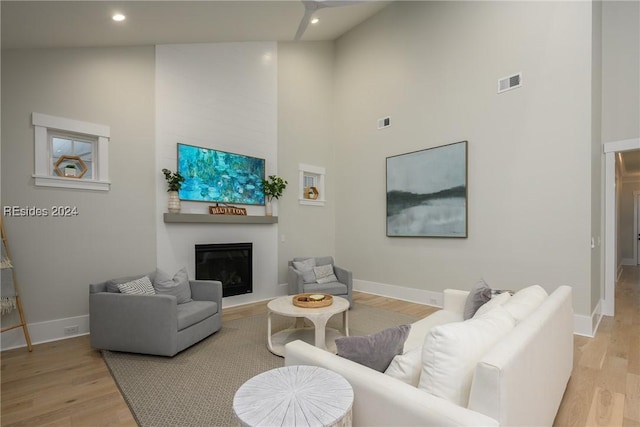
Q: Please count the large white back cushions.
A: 2